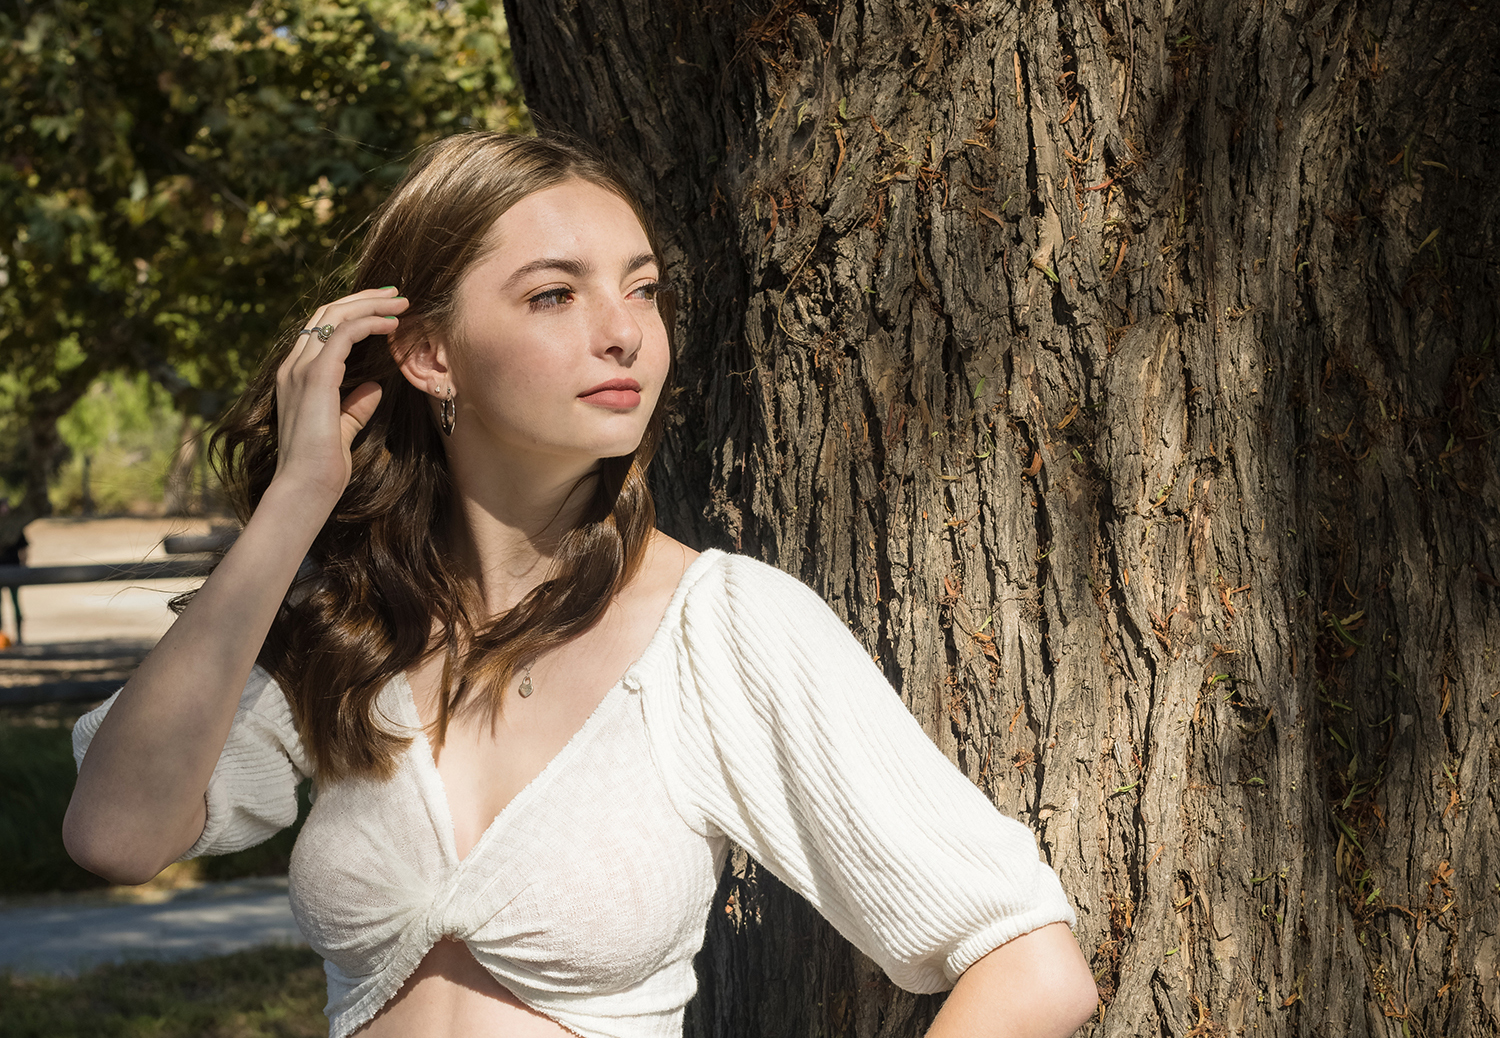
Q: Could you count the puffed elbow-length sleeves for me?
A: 2